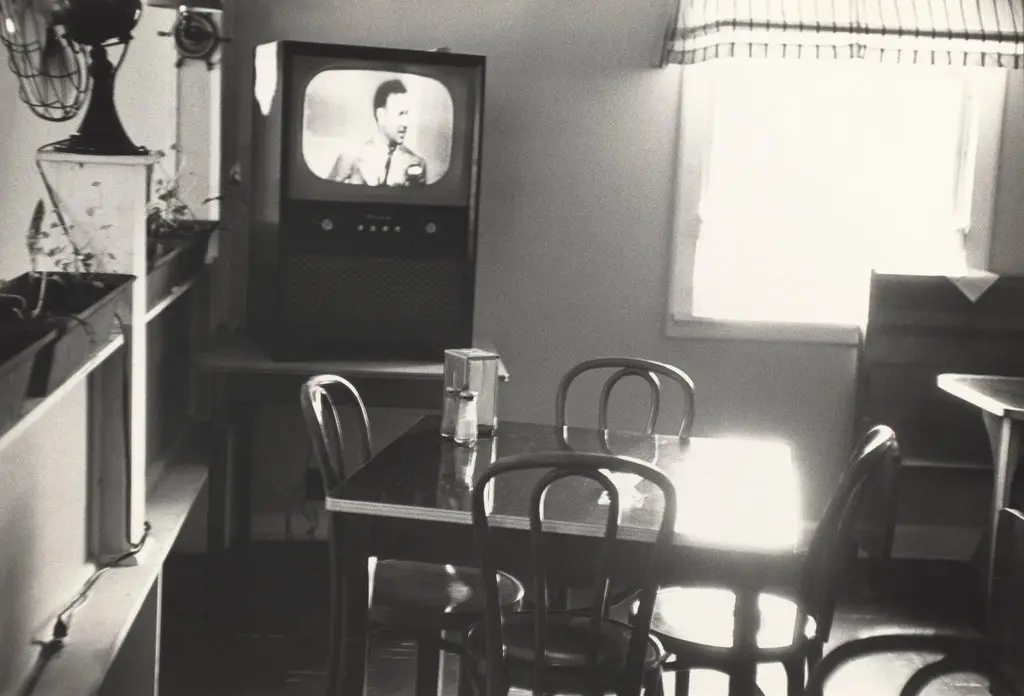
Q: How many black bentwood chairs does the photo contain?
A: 5